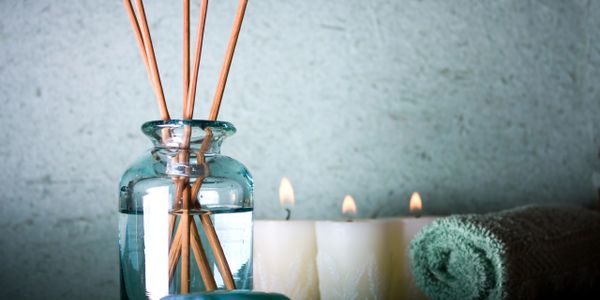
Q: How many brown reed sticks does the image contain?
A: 5